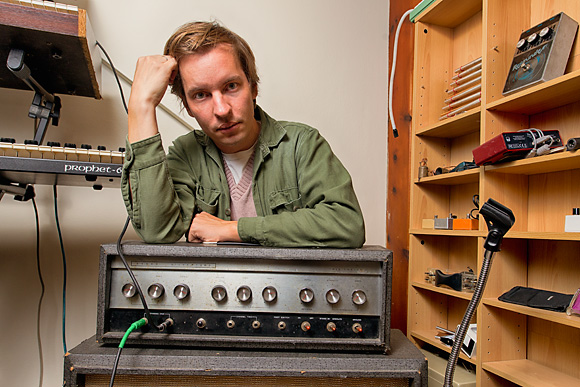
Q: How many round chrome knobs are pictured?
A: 9